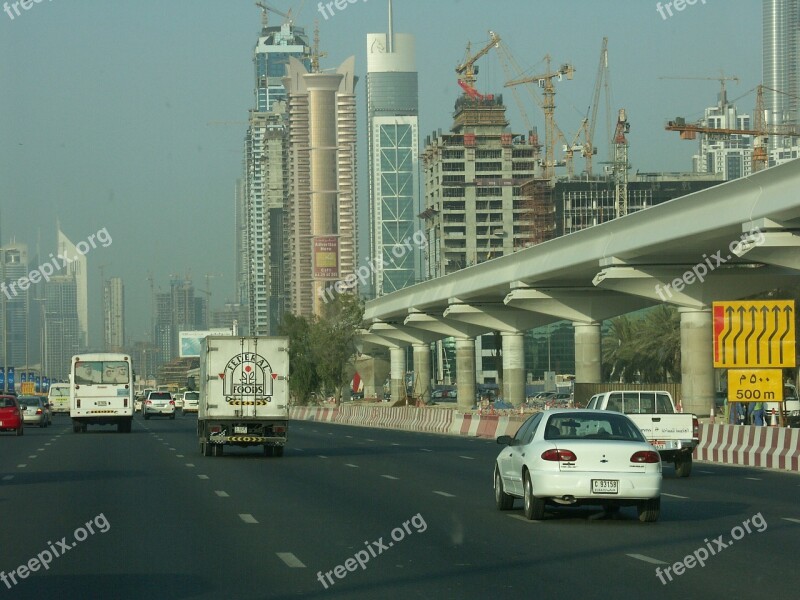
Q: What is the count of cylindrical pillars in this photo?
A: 6